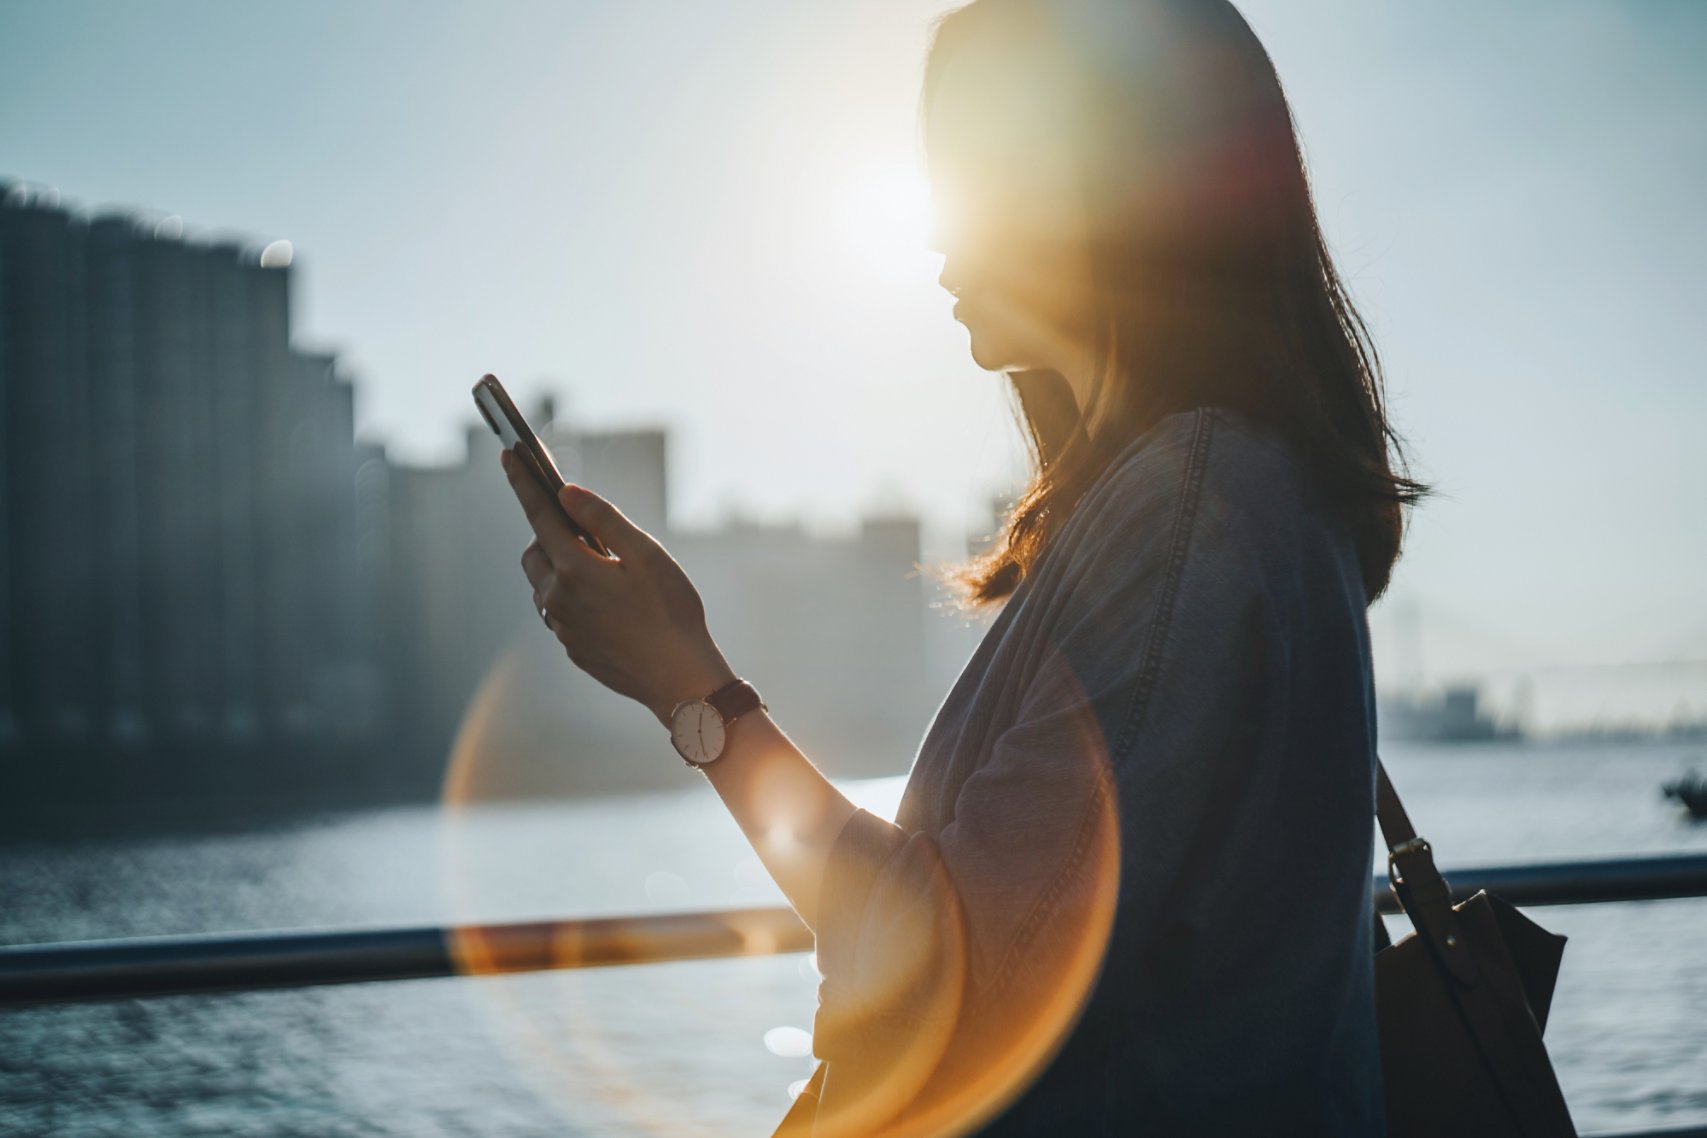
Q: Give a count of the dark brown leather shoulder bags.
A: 1